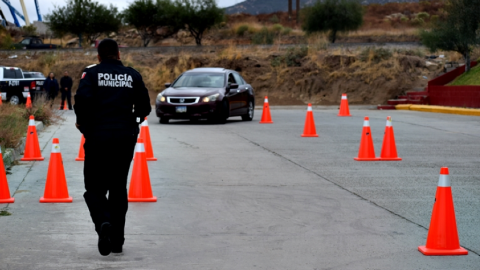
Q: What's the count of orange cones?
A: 15